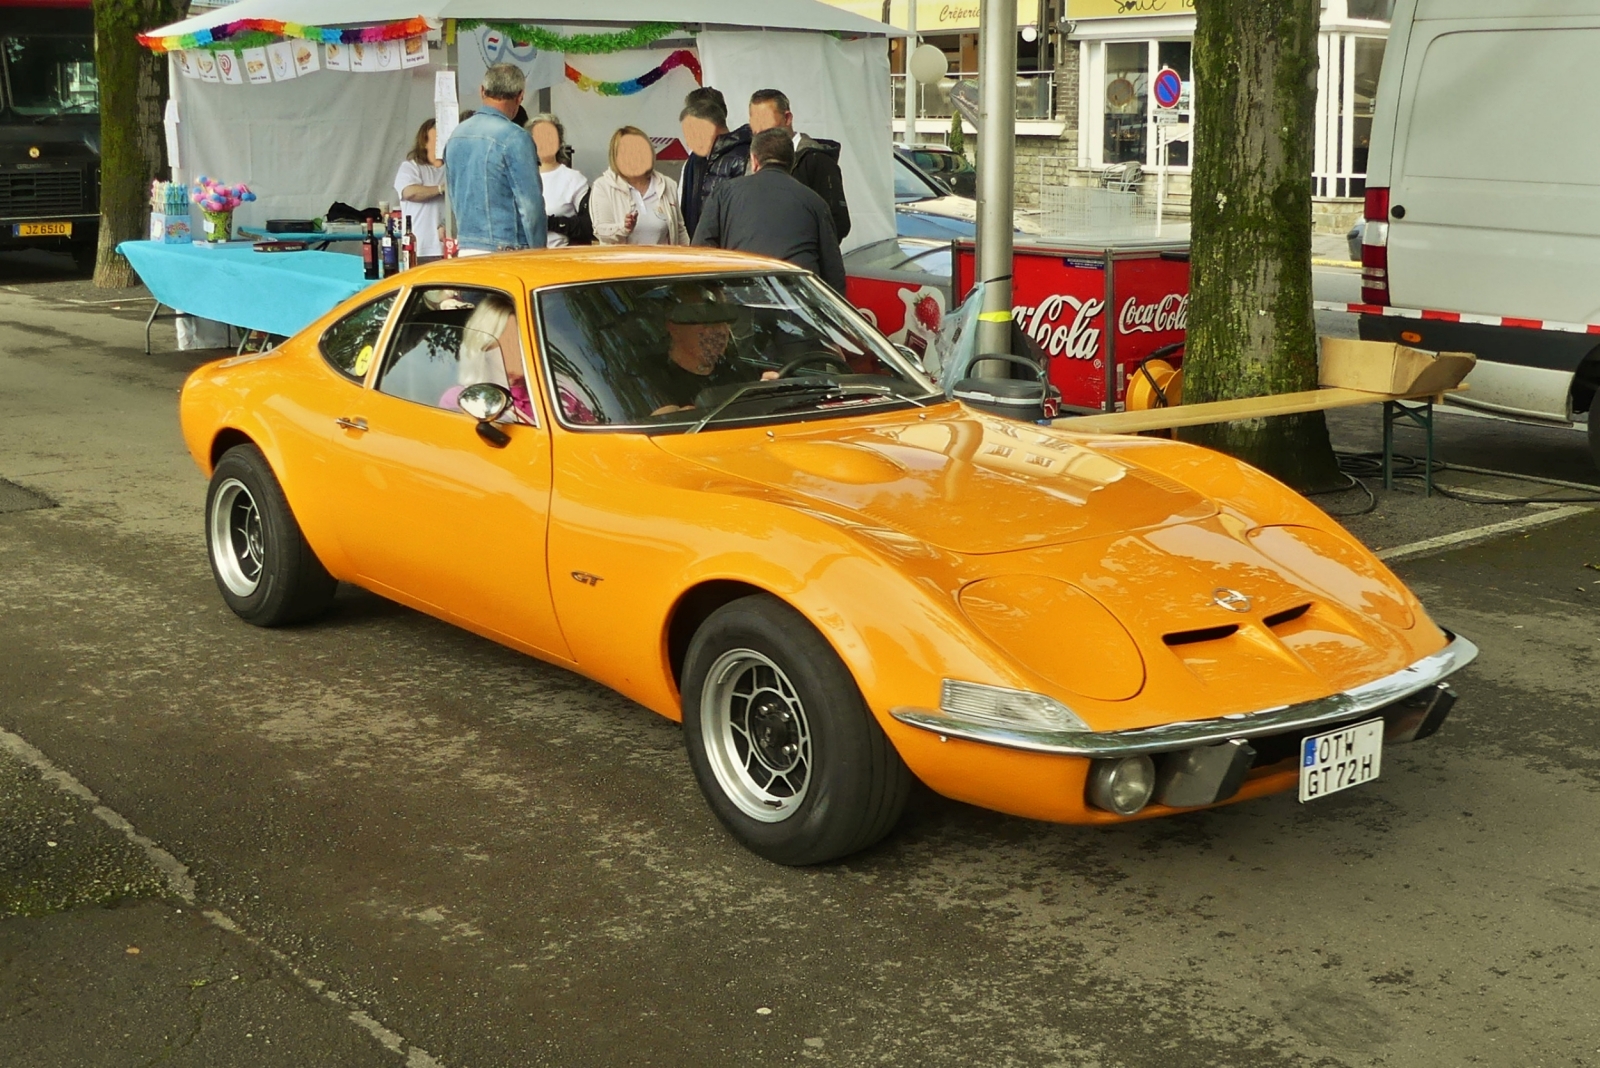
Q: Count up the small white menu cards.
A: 10